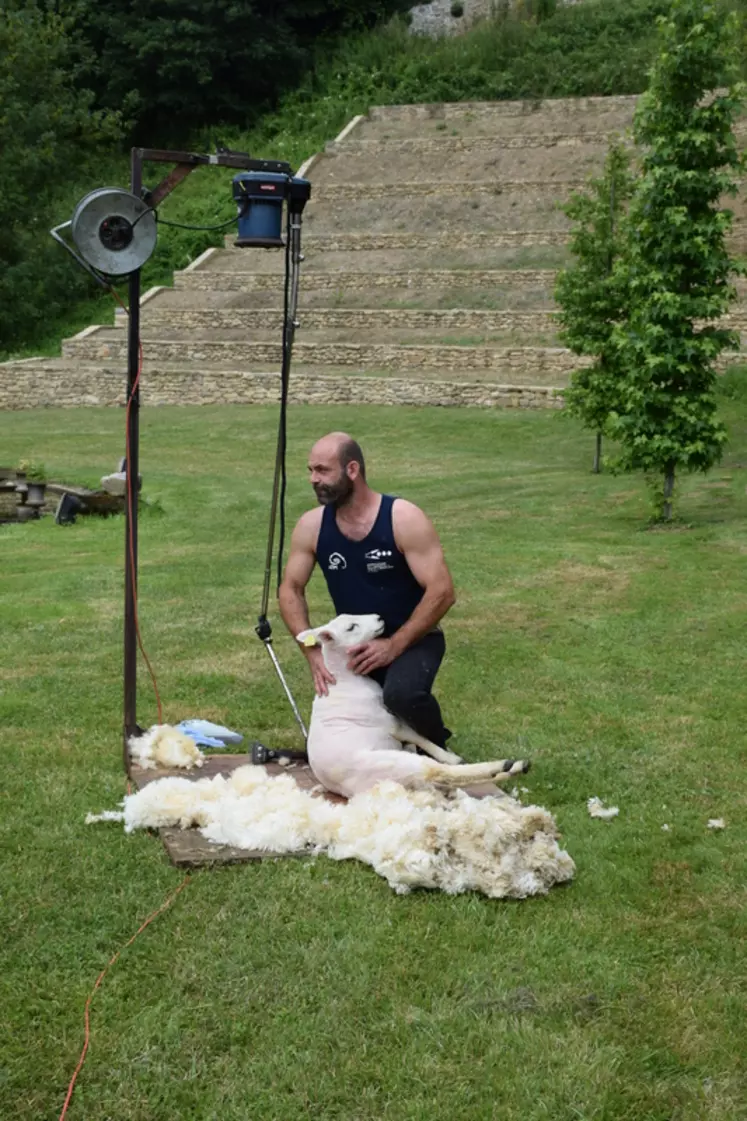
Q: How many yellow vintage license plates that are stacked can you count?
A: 0